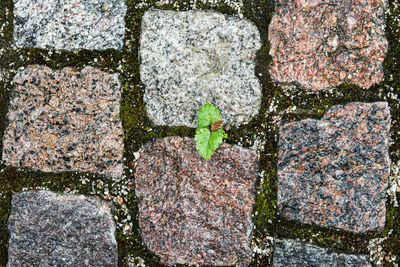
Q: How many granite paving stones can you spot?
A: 8